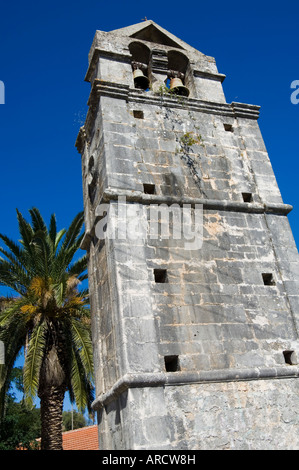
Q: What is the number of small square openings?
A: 8